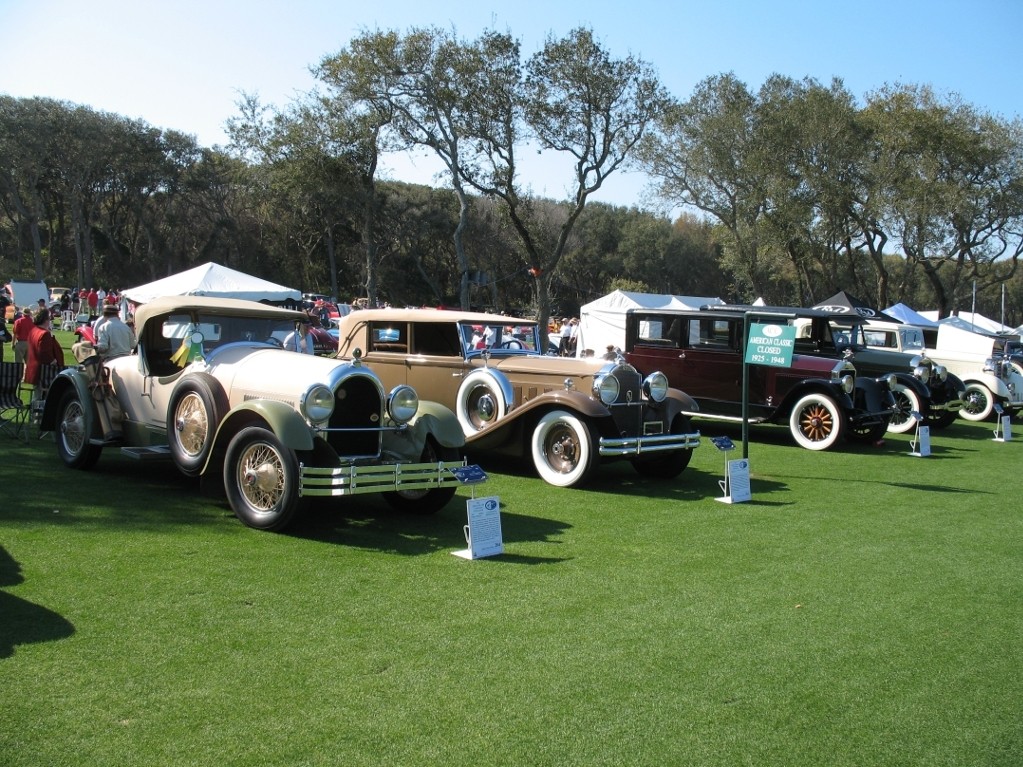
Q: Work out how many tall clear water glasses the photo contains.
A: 0